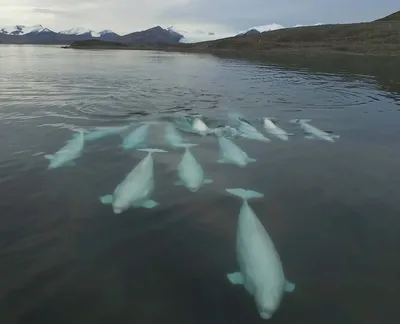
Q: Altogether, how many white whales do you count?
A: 12